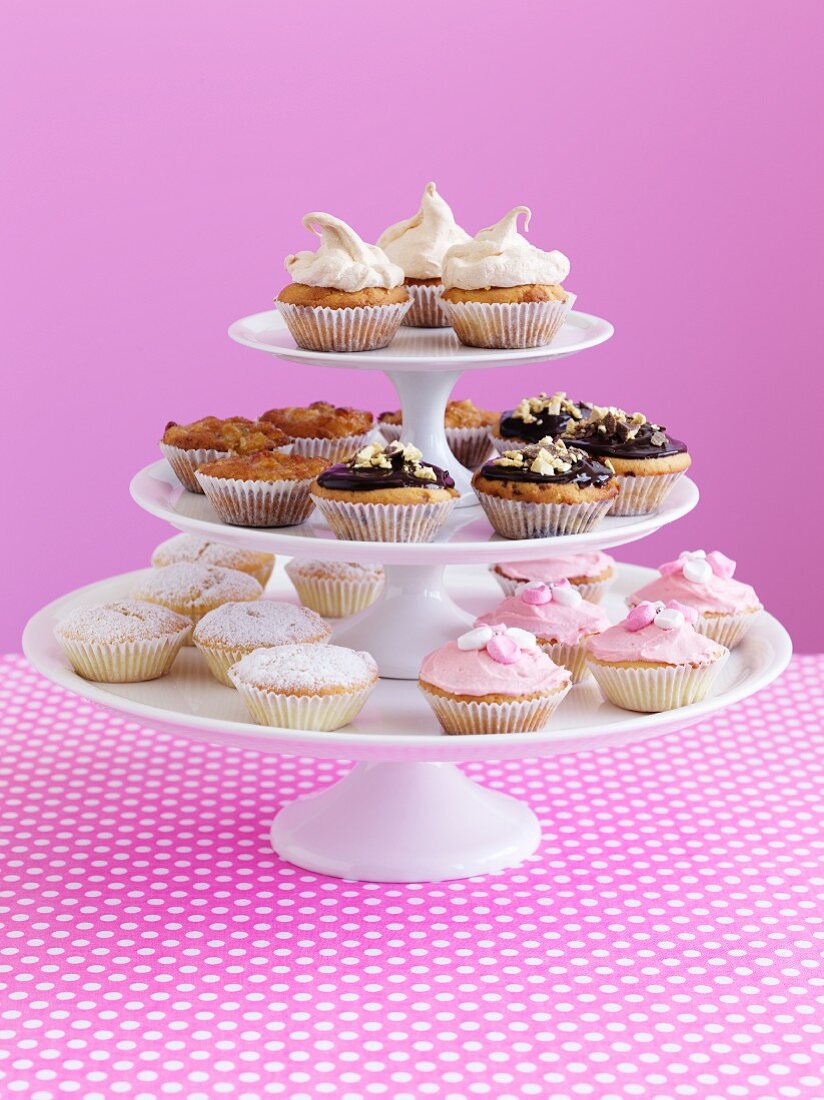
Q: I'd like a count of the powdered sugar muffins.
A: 6